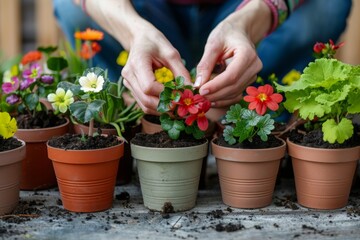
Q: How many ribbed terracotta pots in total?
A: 4